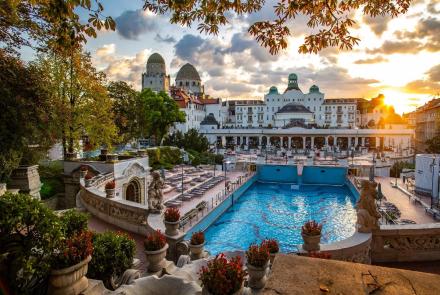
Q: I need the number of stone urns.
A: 11